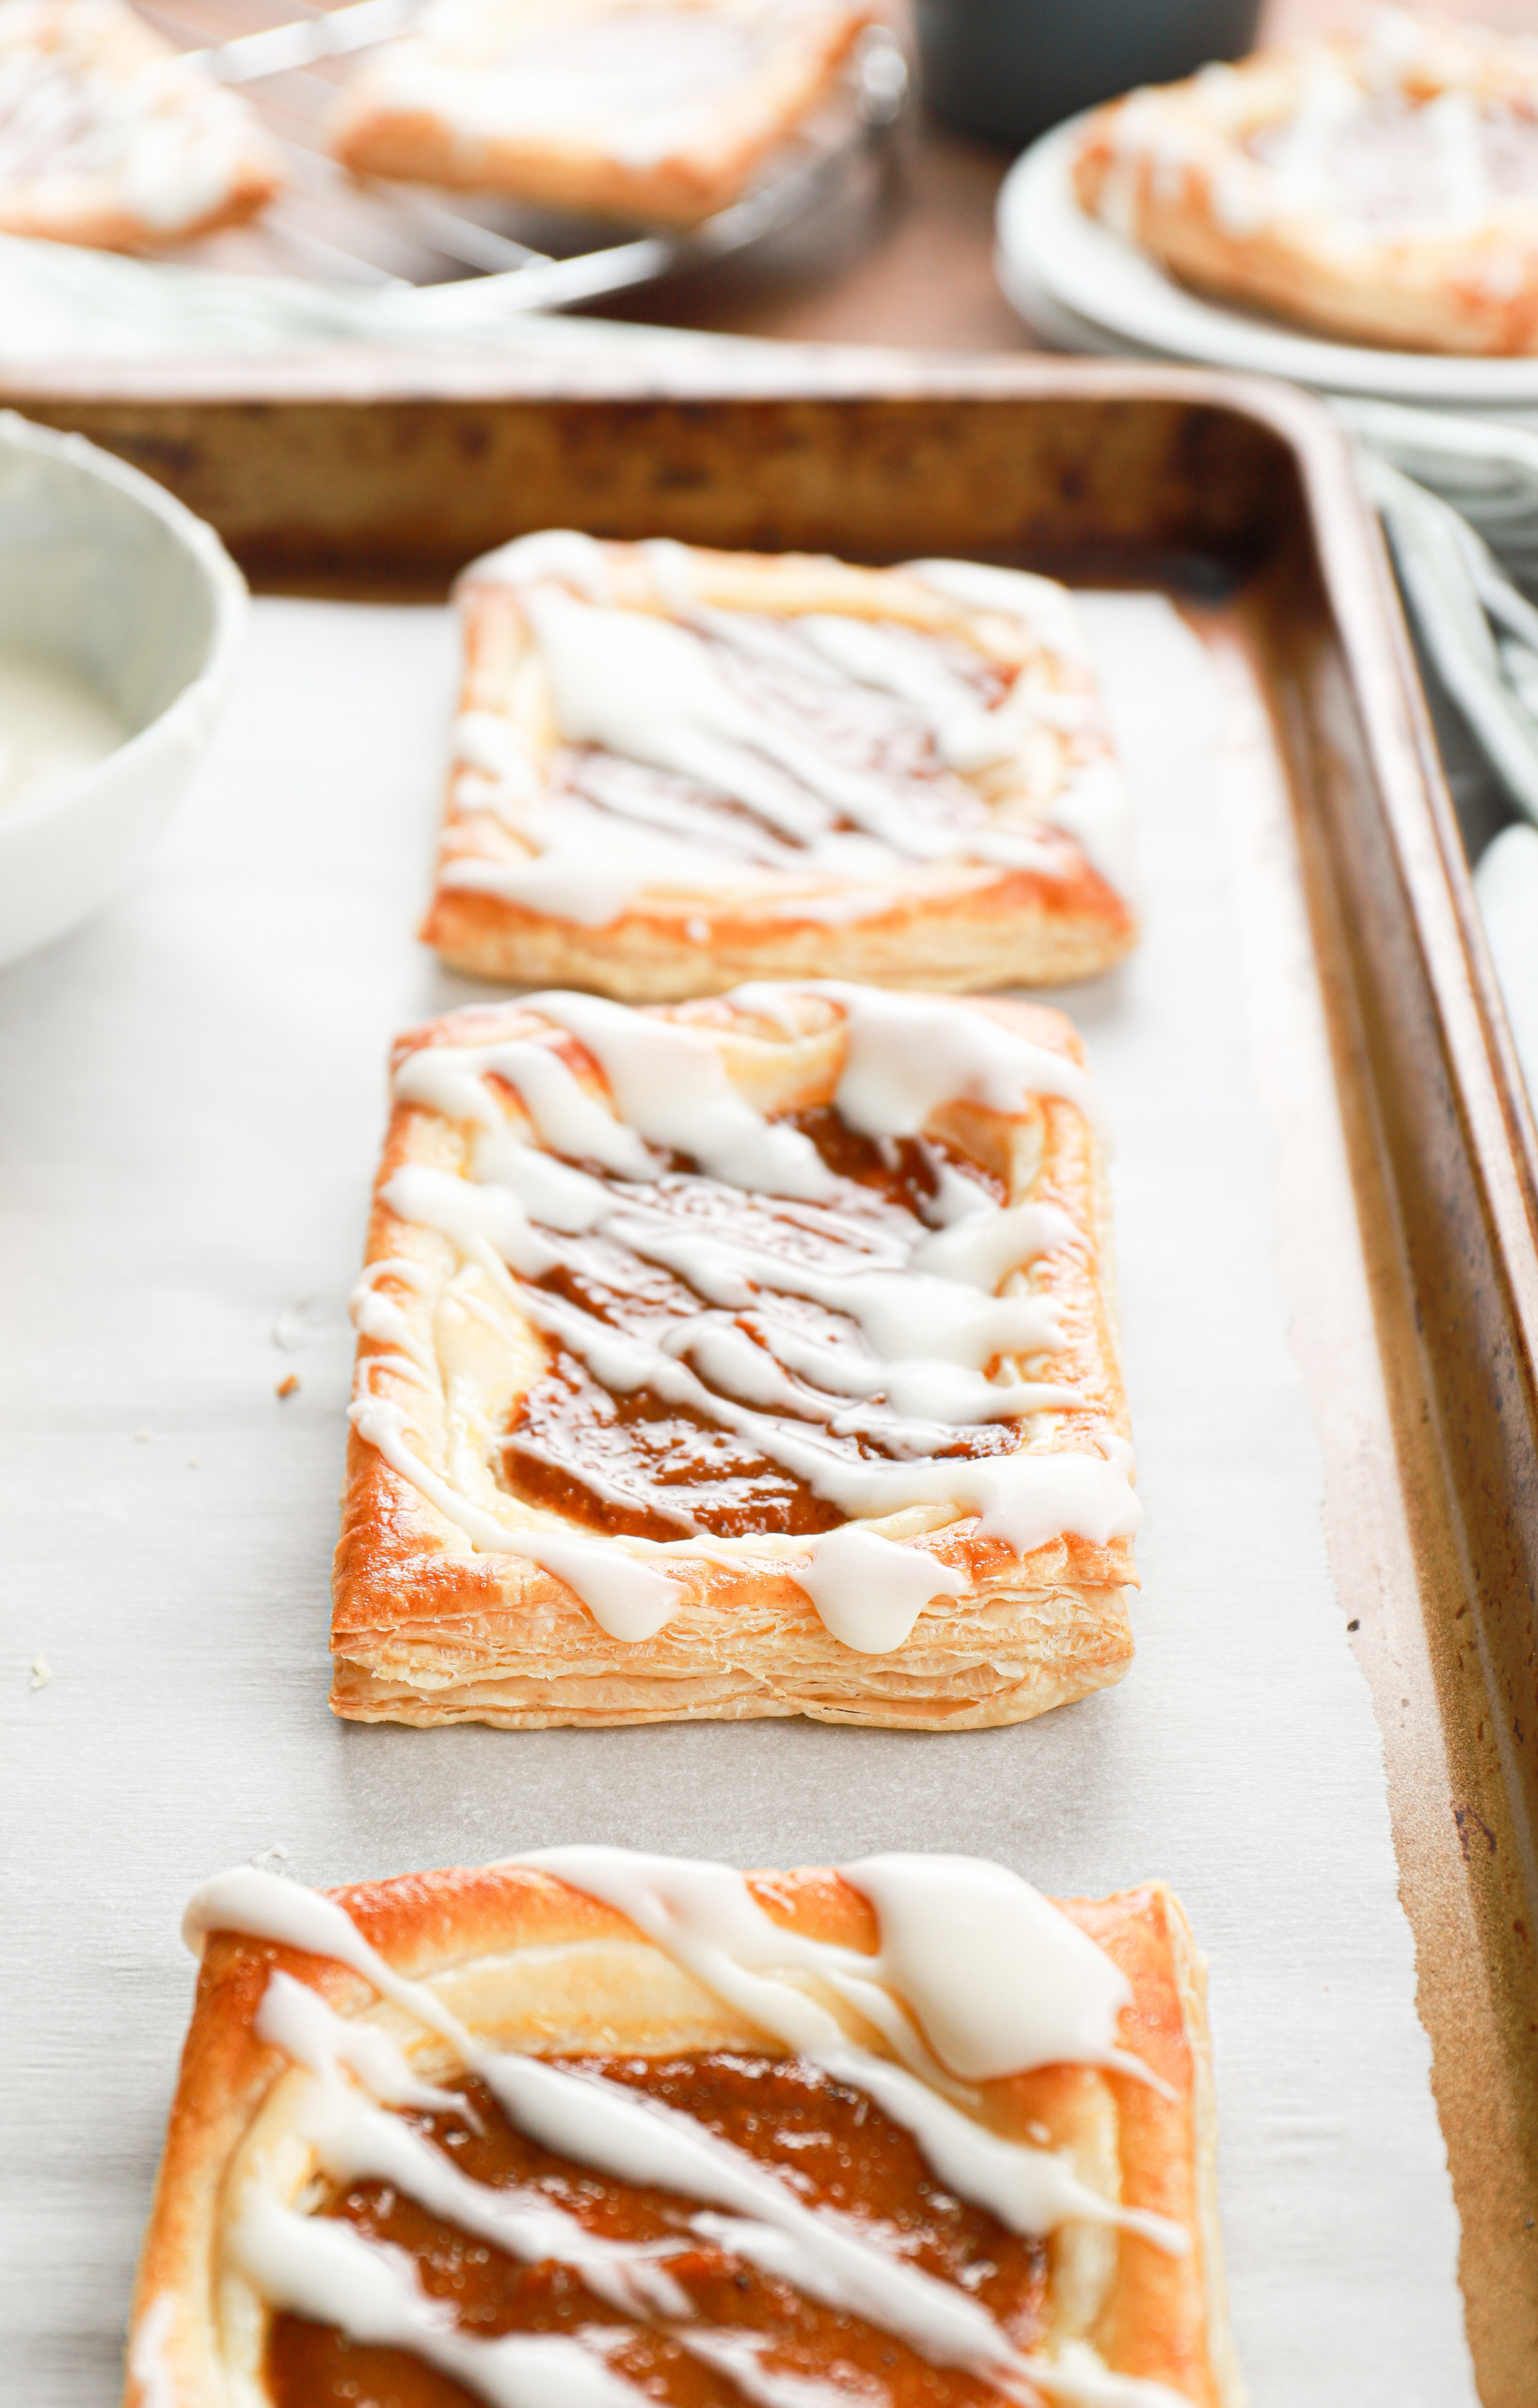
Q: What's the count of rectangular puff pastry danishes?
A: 6